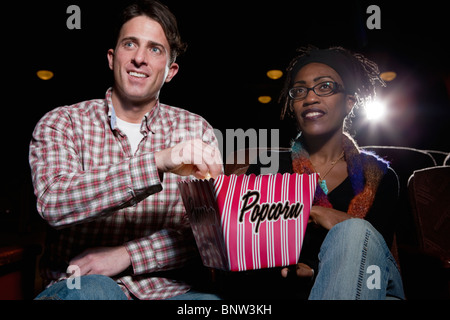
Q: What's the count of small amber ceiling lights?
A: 4